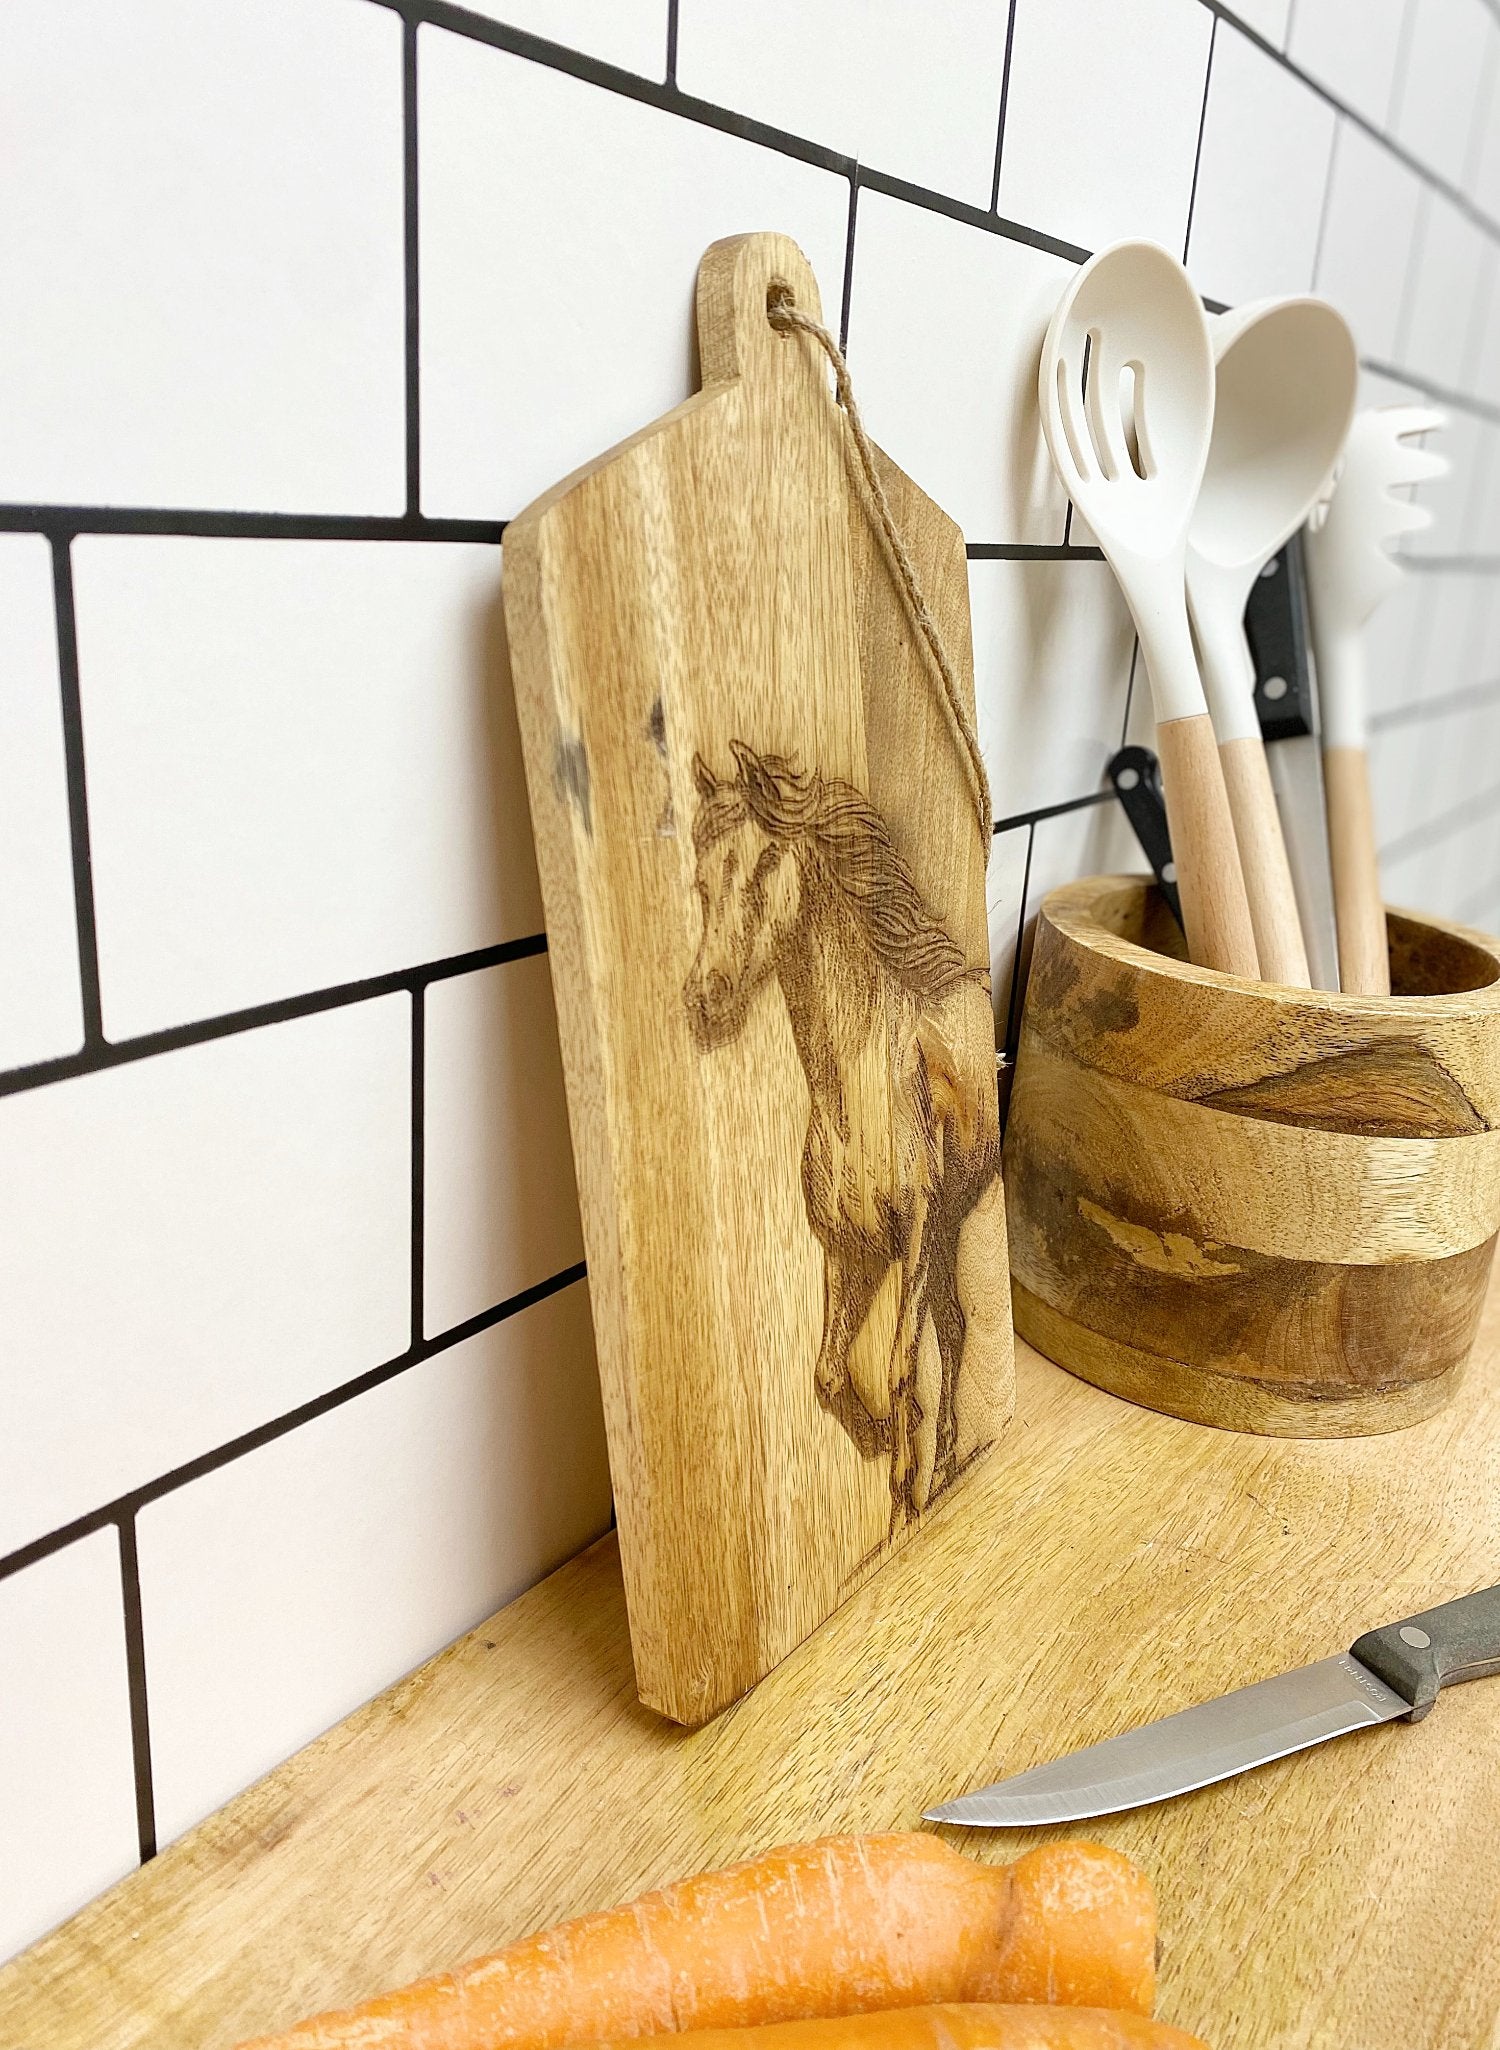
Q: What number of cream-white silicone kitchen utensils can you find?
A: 3